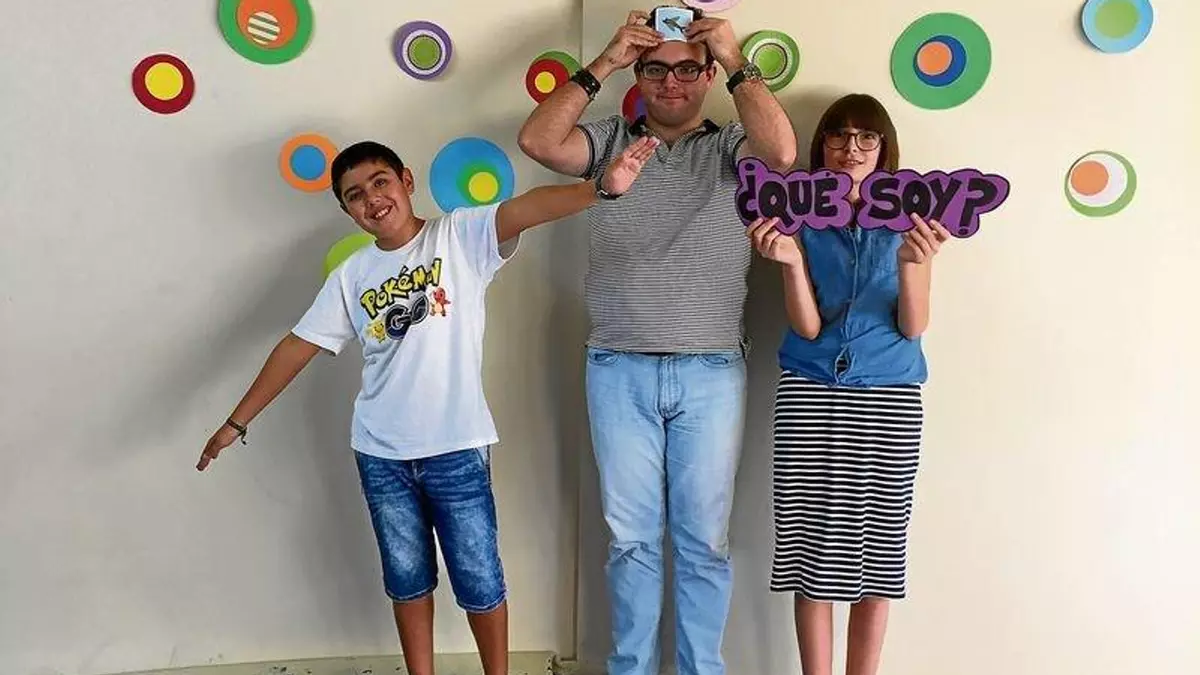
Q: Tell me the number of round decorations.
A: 13